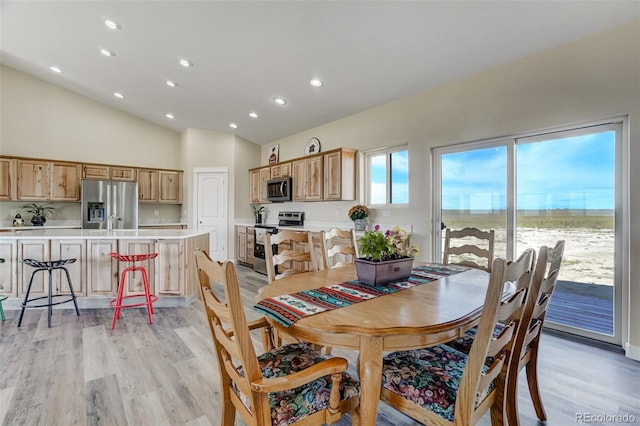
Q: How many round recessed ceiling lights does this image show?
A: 11